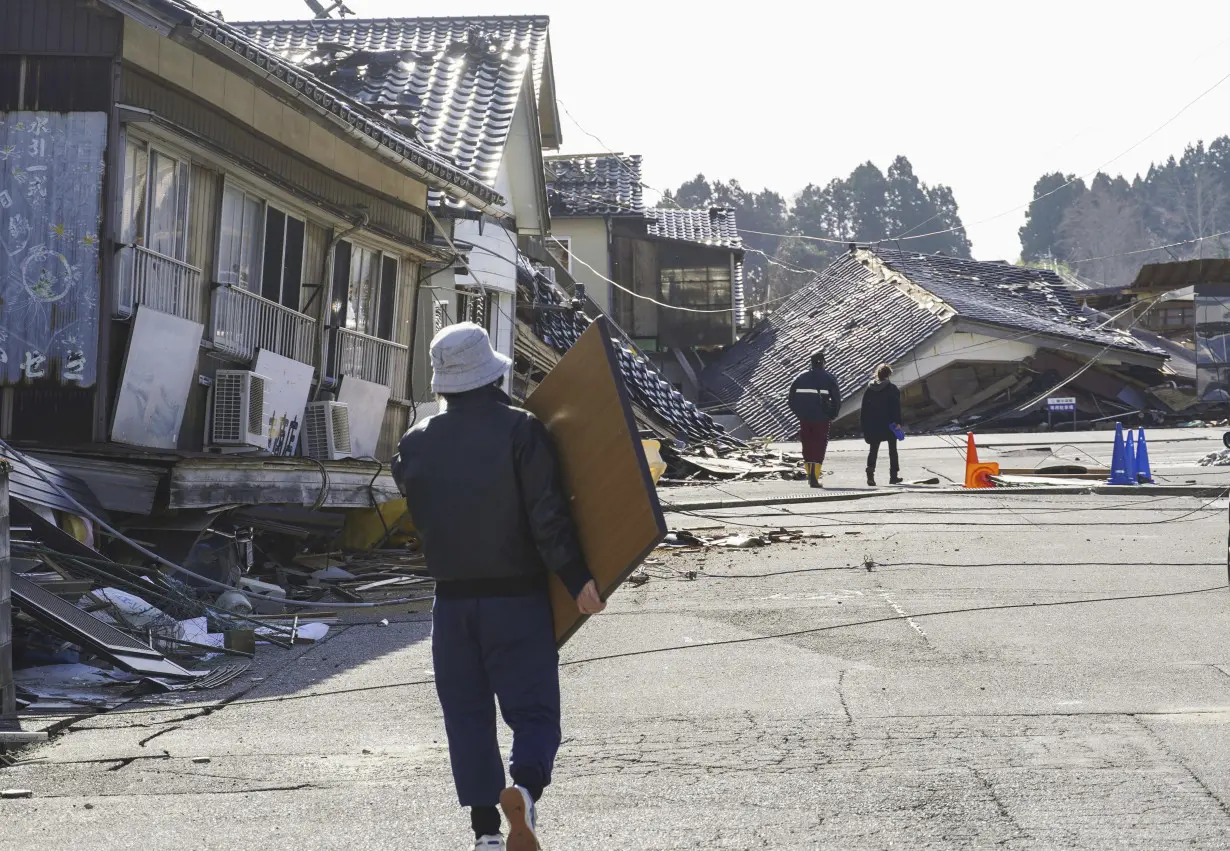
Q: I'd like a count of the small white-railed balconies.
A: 3